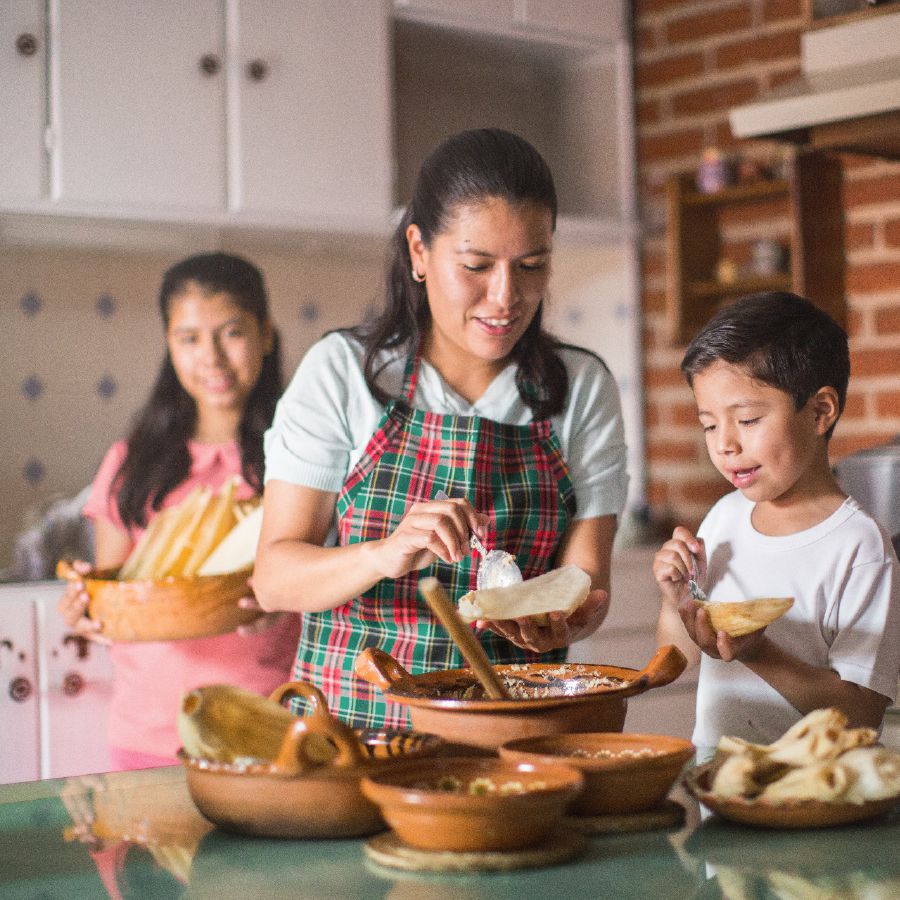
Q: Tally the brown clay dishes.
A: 6